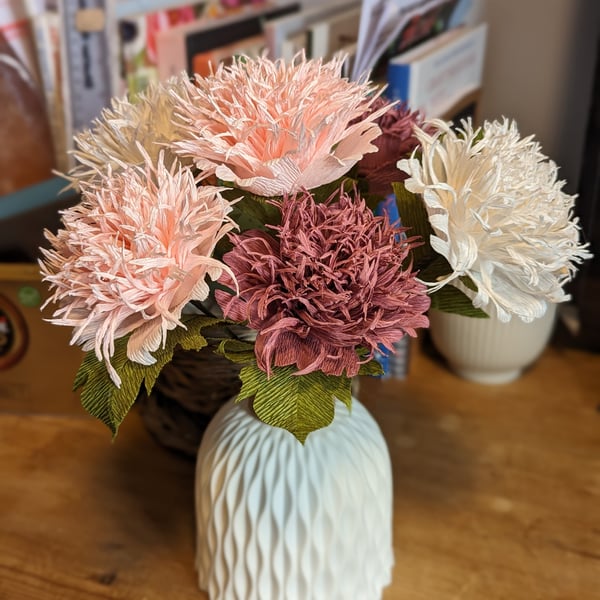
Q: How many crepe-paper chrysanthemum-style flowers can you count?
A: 6